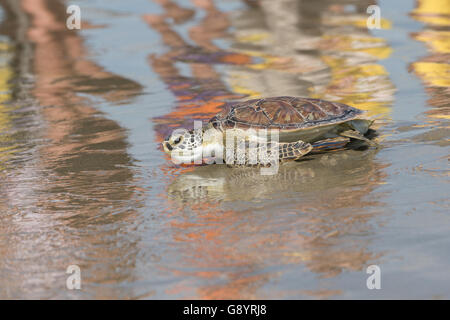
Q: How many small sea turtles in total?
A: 1